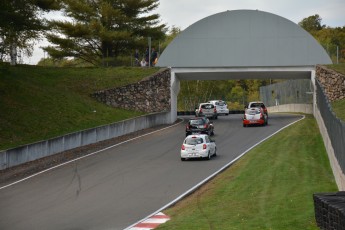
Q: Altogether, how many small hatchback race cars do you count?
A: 6